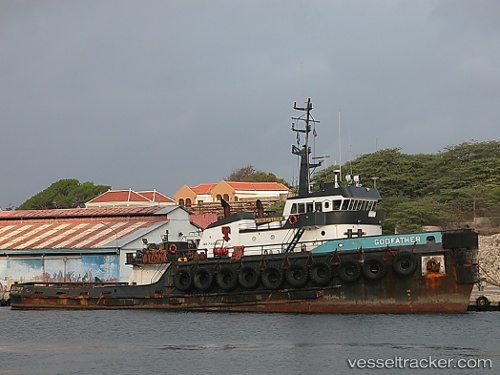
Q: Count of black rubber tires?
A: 11